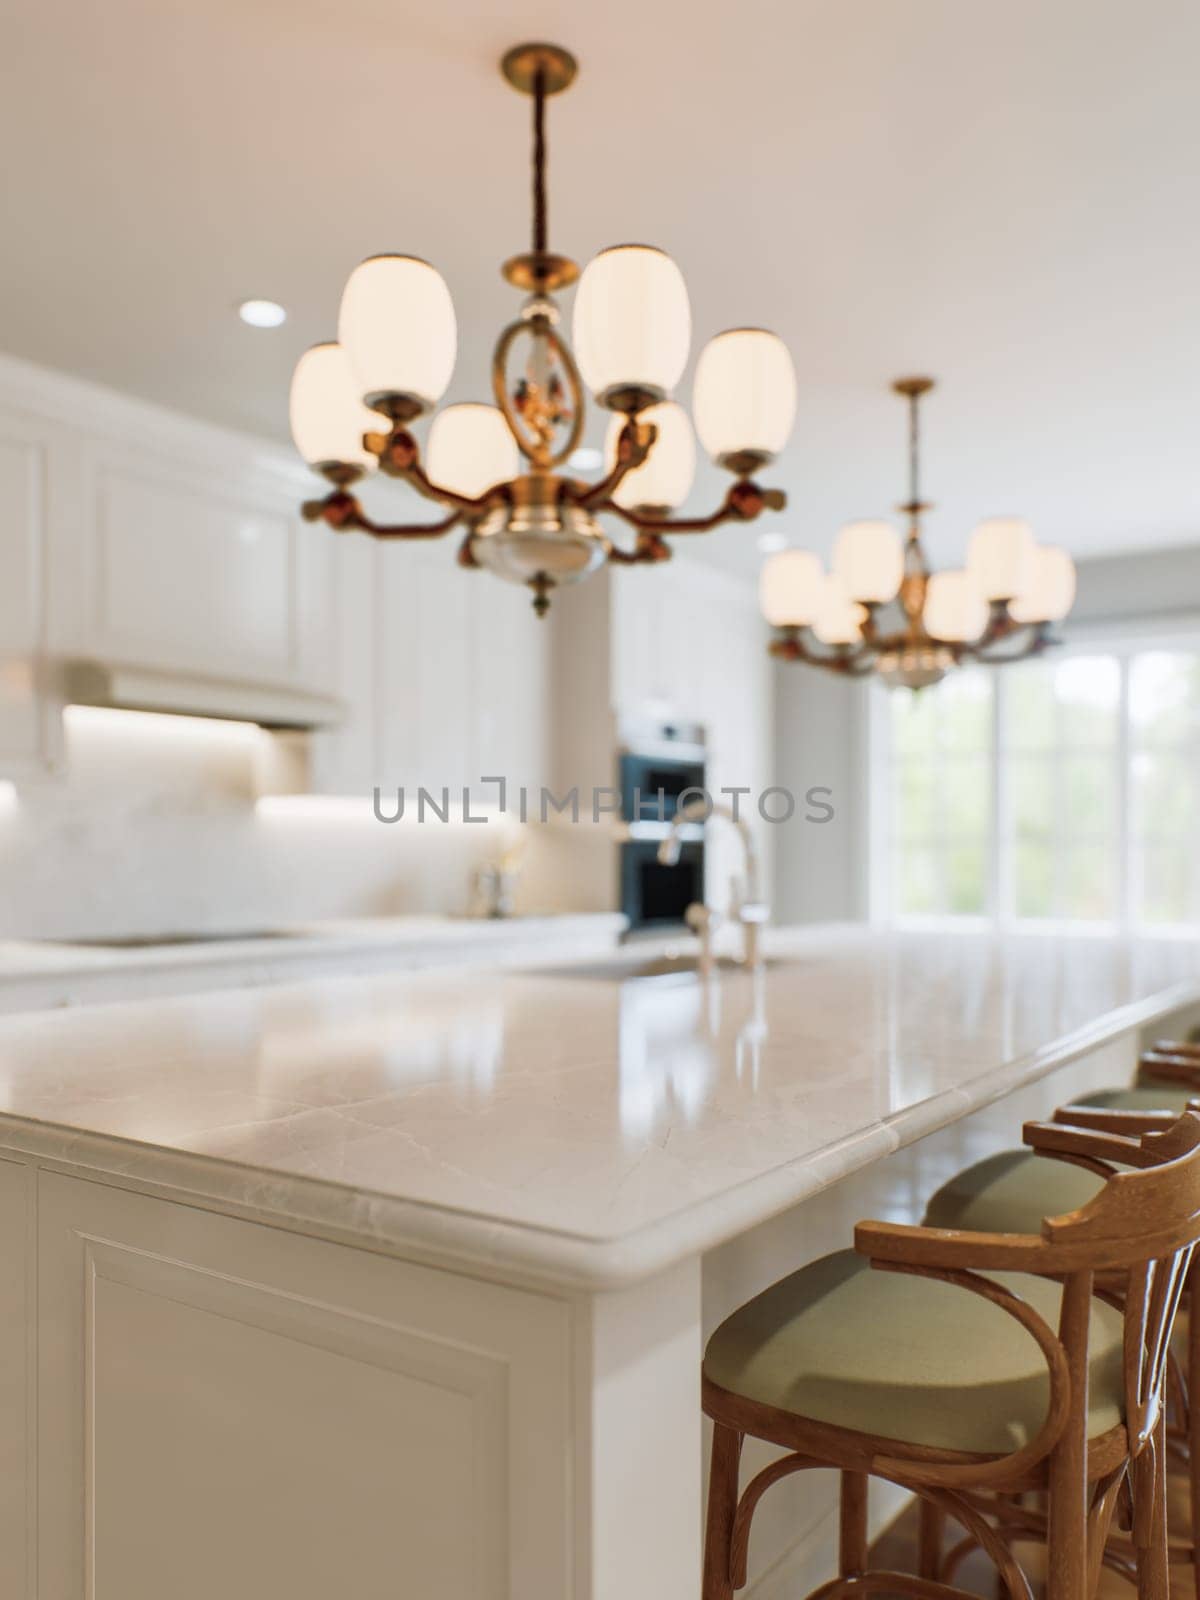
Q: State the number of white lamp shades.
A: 12